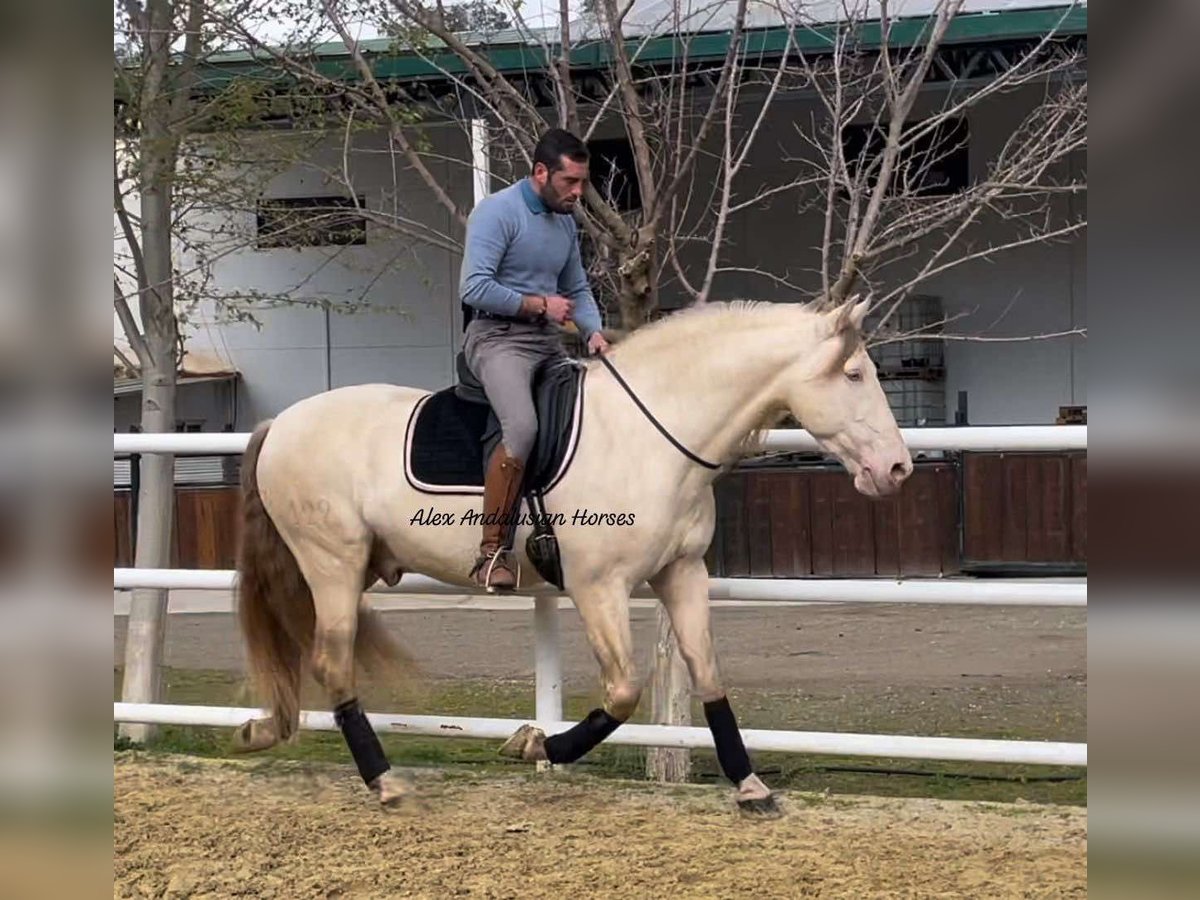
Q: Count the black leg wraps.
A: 3